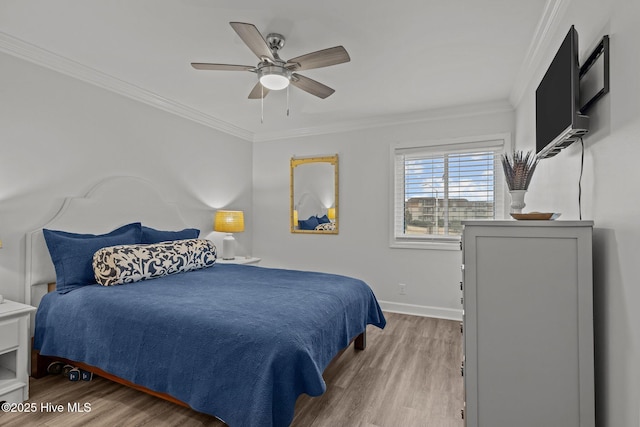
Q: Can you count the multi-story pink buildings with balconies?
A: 0